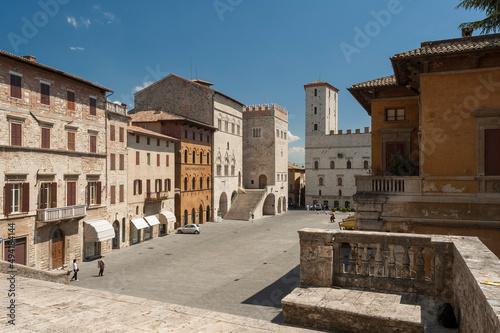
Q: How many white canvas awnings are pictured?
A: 4